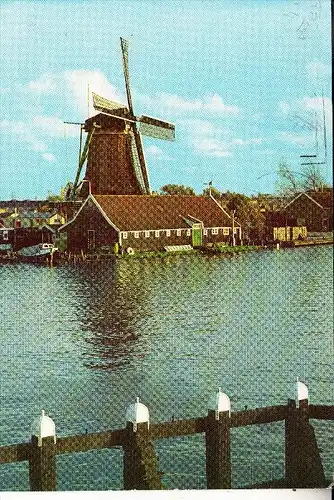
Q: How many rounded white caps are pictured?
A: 4